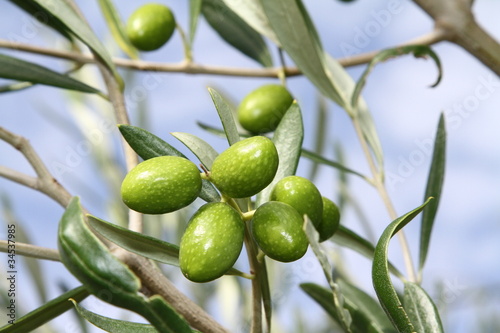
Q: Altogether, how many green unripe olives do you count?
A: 8